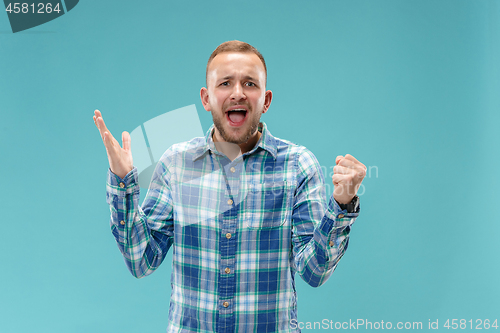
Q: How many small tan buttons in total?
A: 9